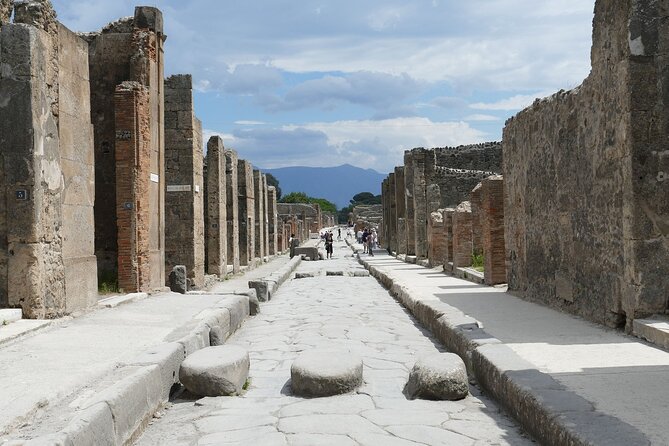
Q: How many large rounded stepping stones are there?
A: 3